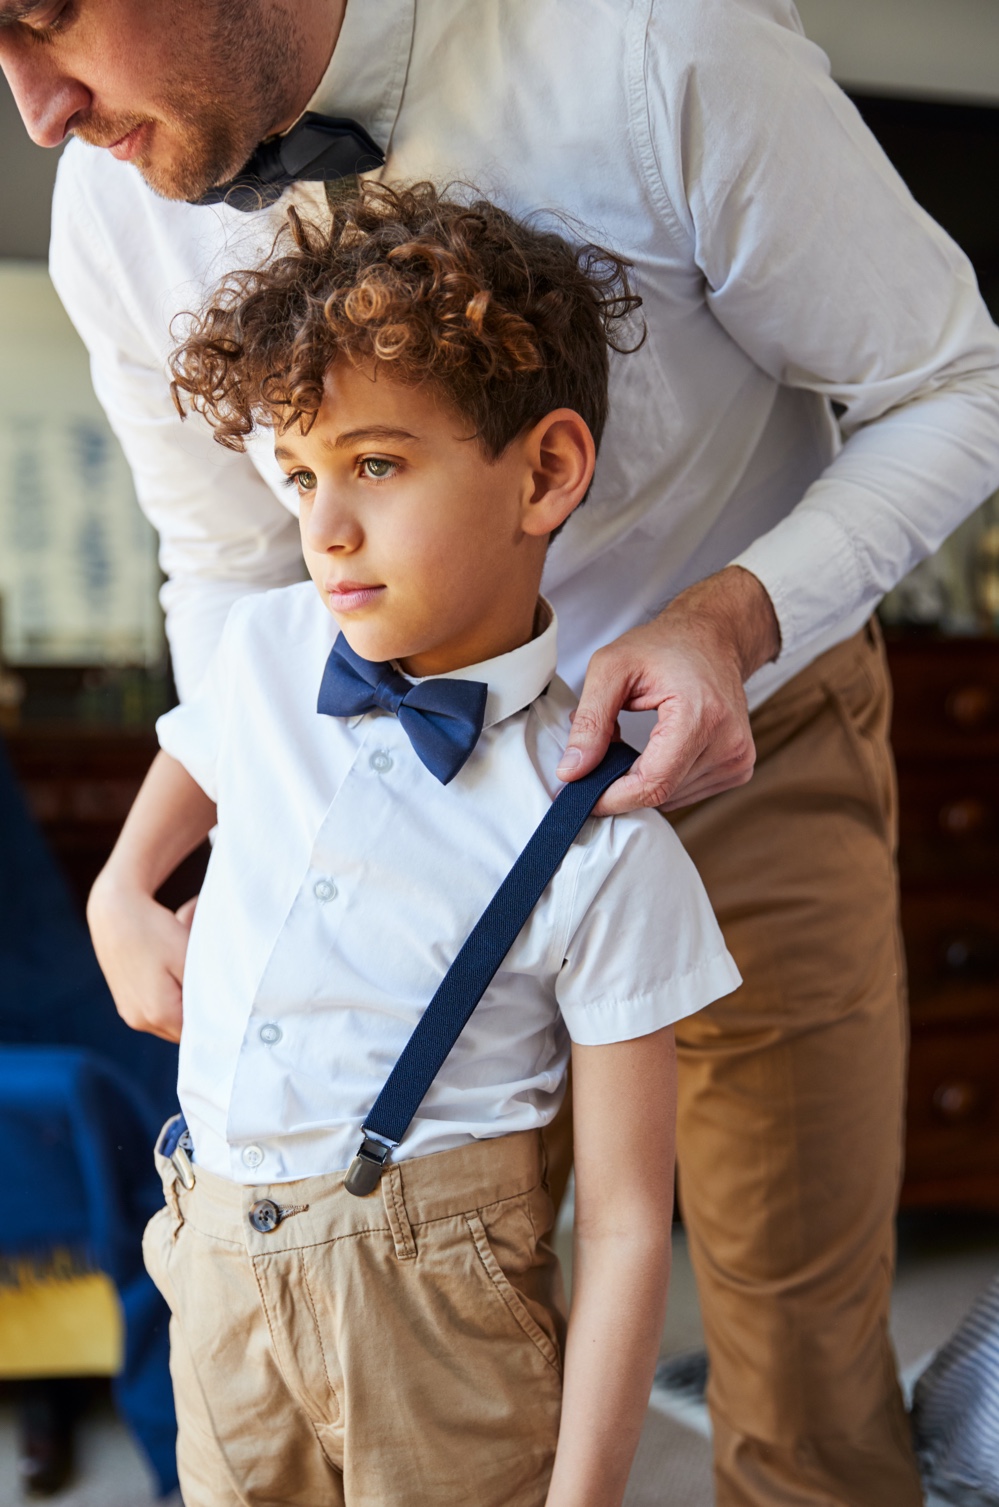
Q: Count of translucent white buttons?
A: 4